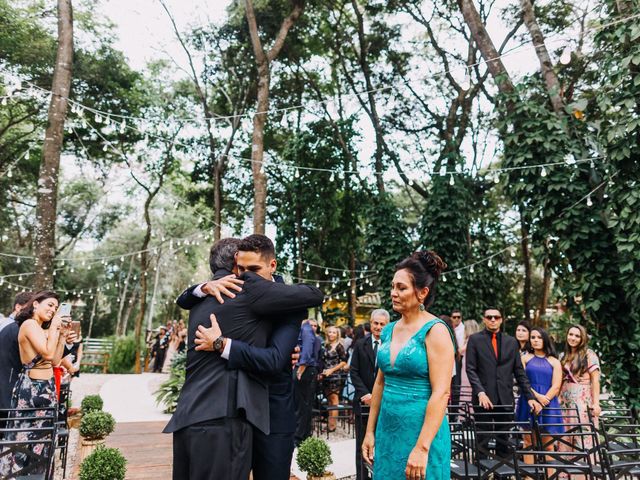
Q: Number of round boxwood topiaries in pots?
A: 4